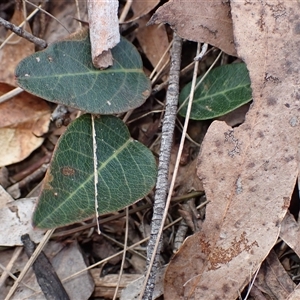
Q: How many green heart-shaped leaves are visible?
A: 3